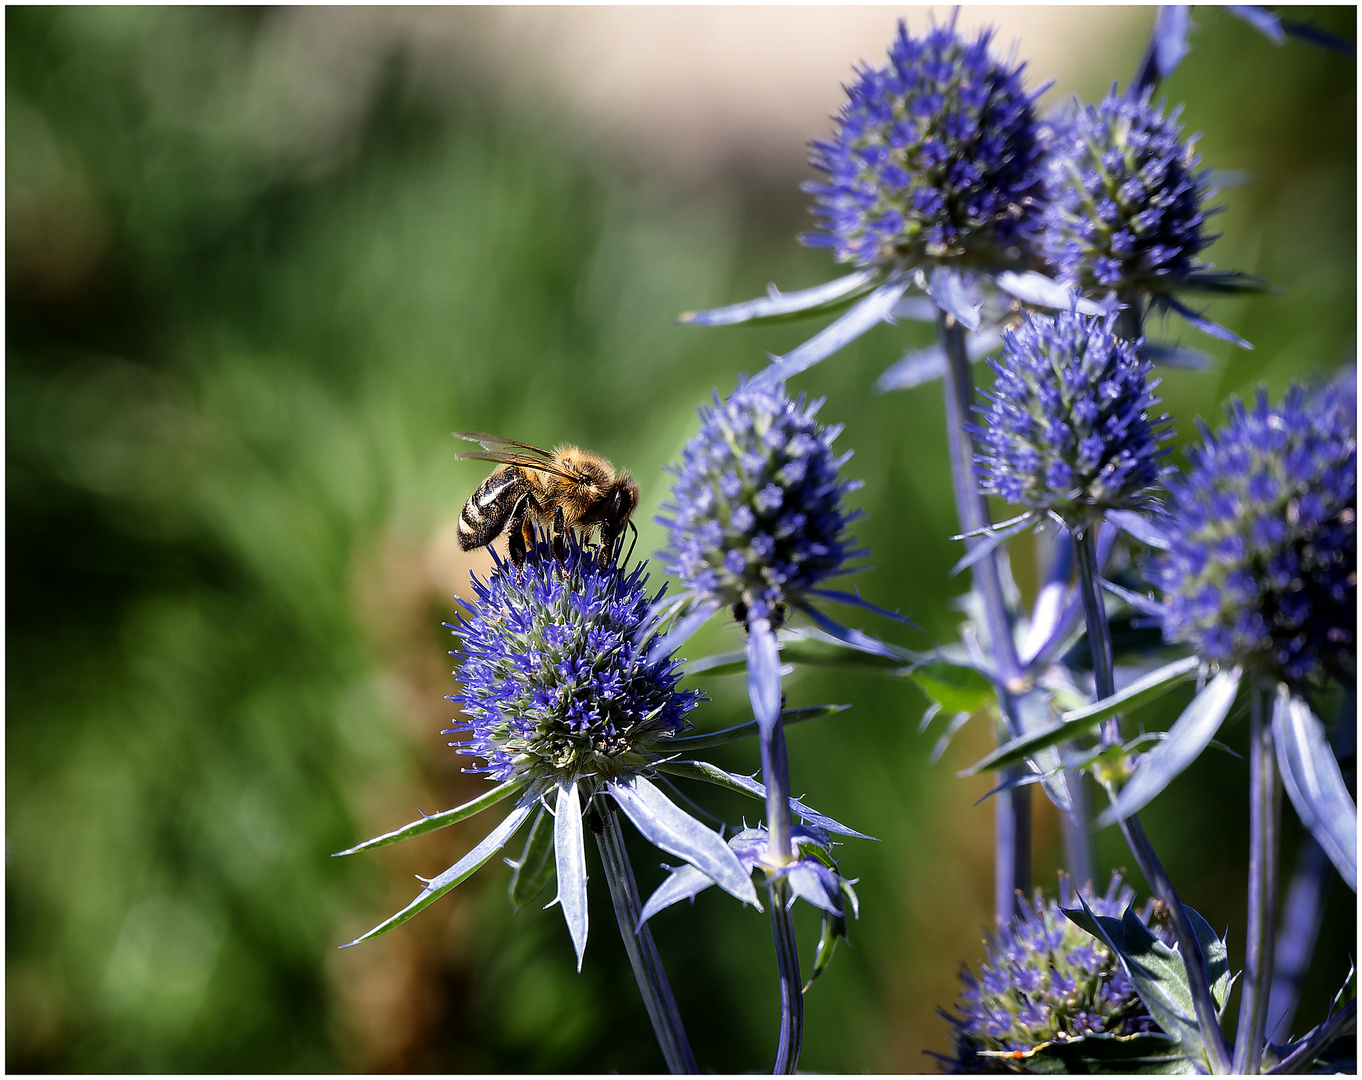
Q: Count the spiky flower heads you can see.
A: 7